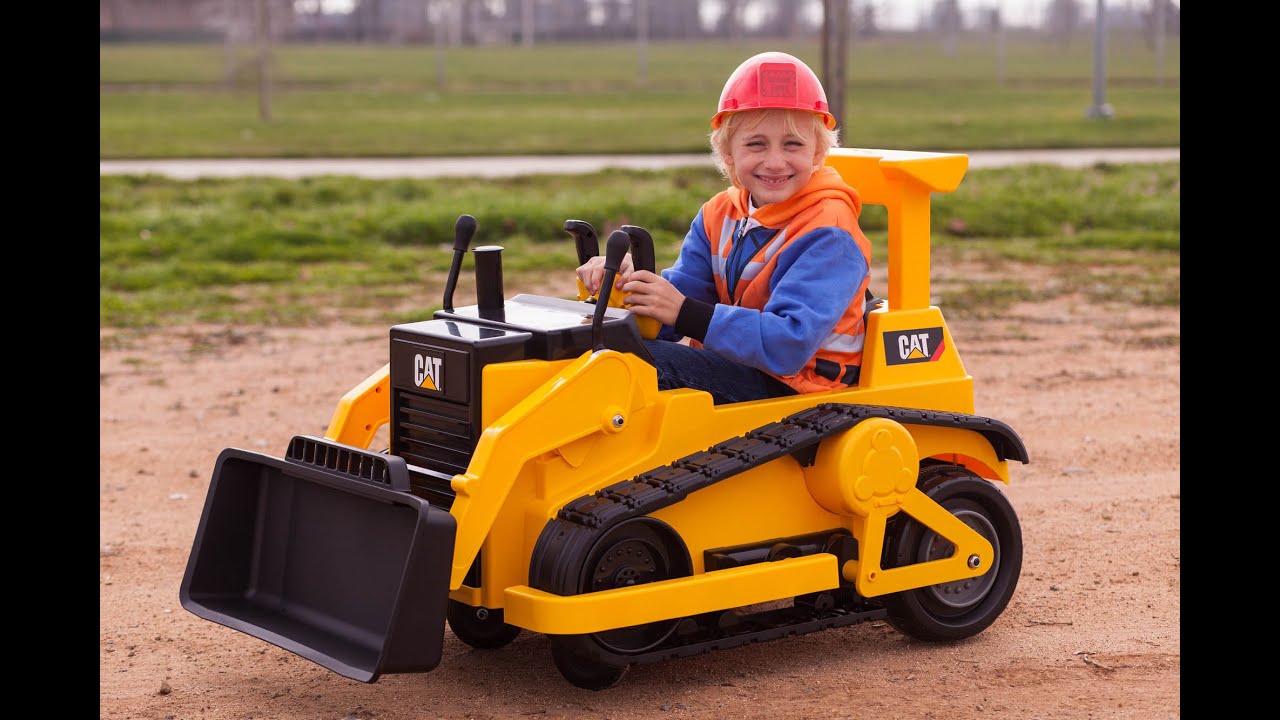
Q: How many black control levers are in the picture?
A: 4